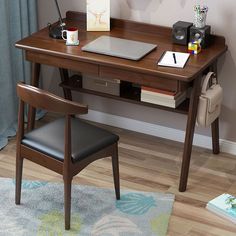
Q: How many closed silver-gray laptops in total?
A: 1